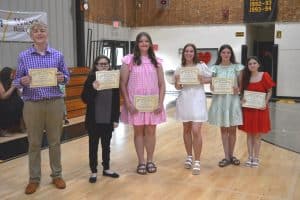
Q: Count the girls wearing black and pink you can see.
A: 2